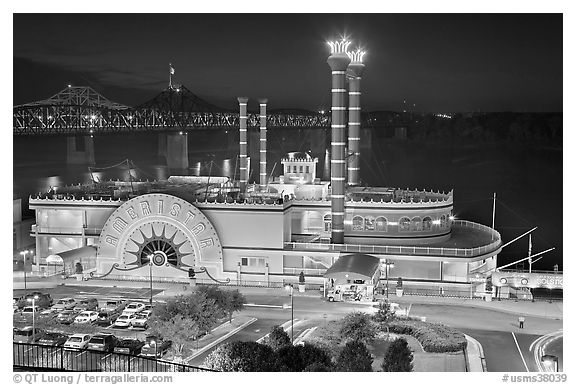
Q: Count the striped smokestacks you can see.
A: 4